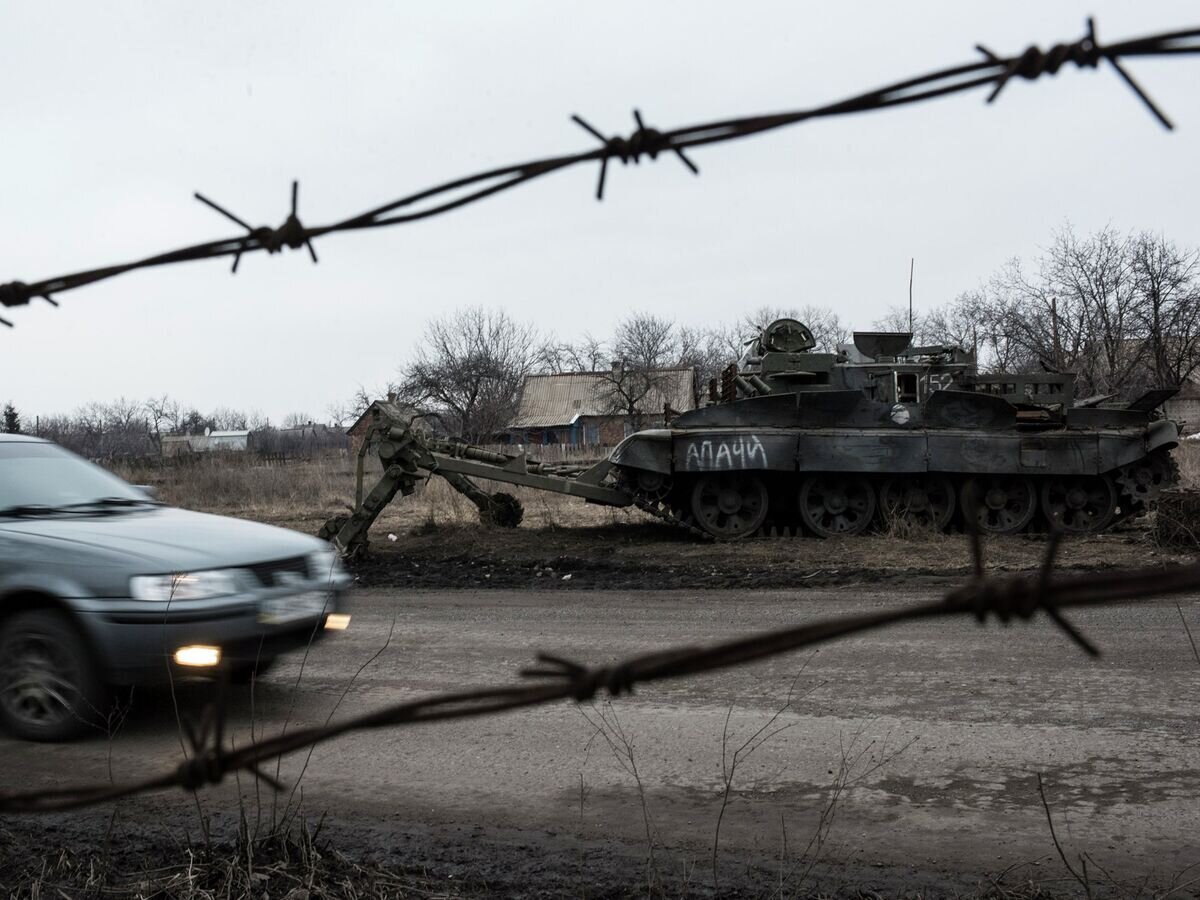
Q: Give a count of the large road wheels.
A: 5